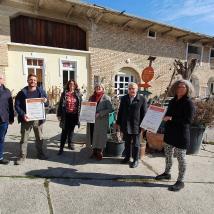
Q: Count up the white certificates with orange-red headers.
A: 3